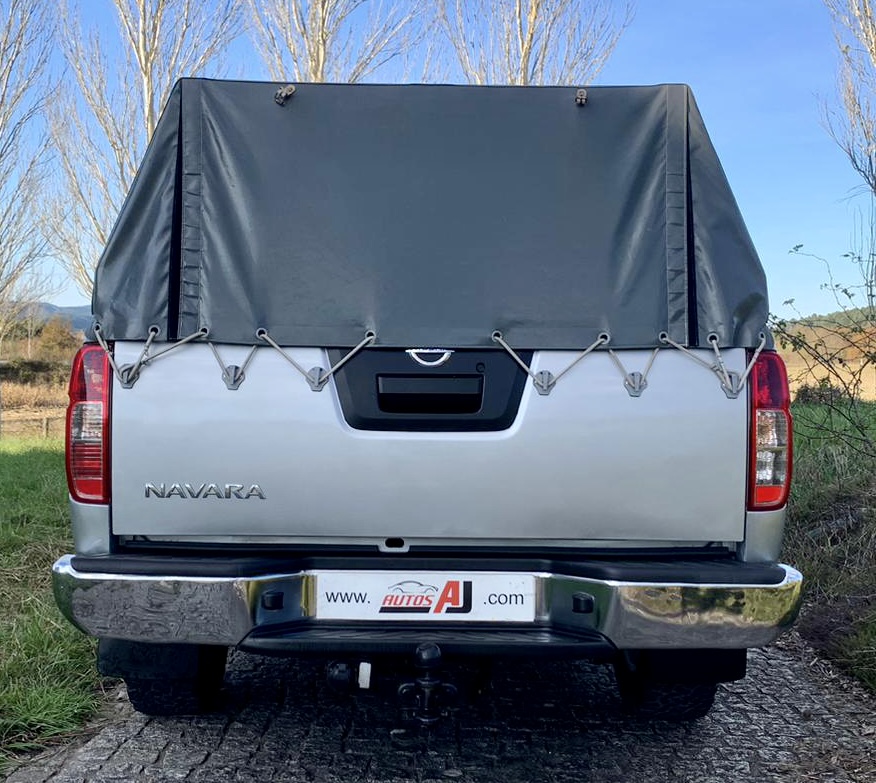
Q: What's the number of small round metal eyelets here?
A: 10